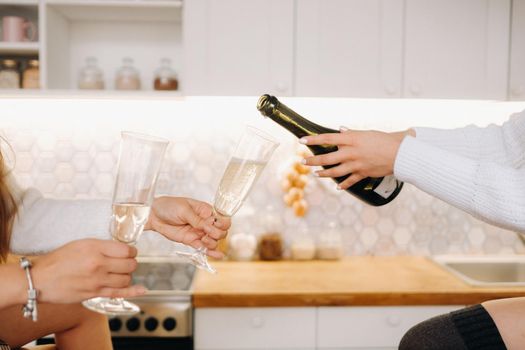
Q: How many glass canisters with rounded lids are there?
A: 3